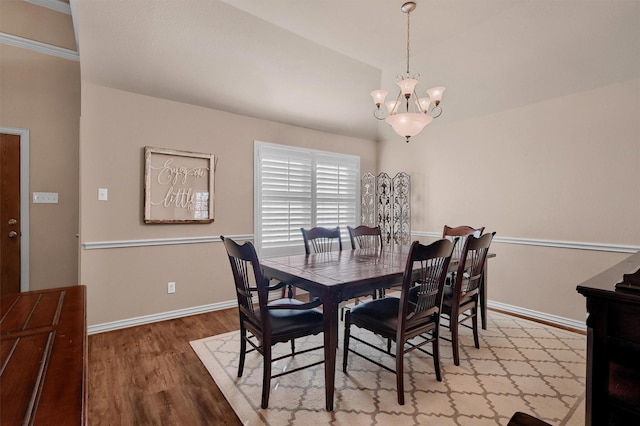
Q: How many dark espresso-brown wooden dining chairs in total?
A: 6